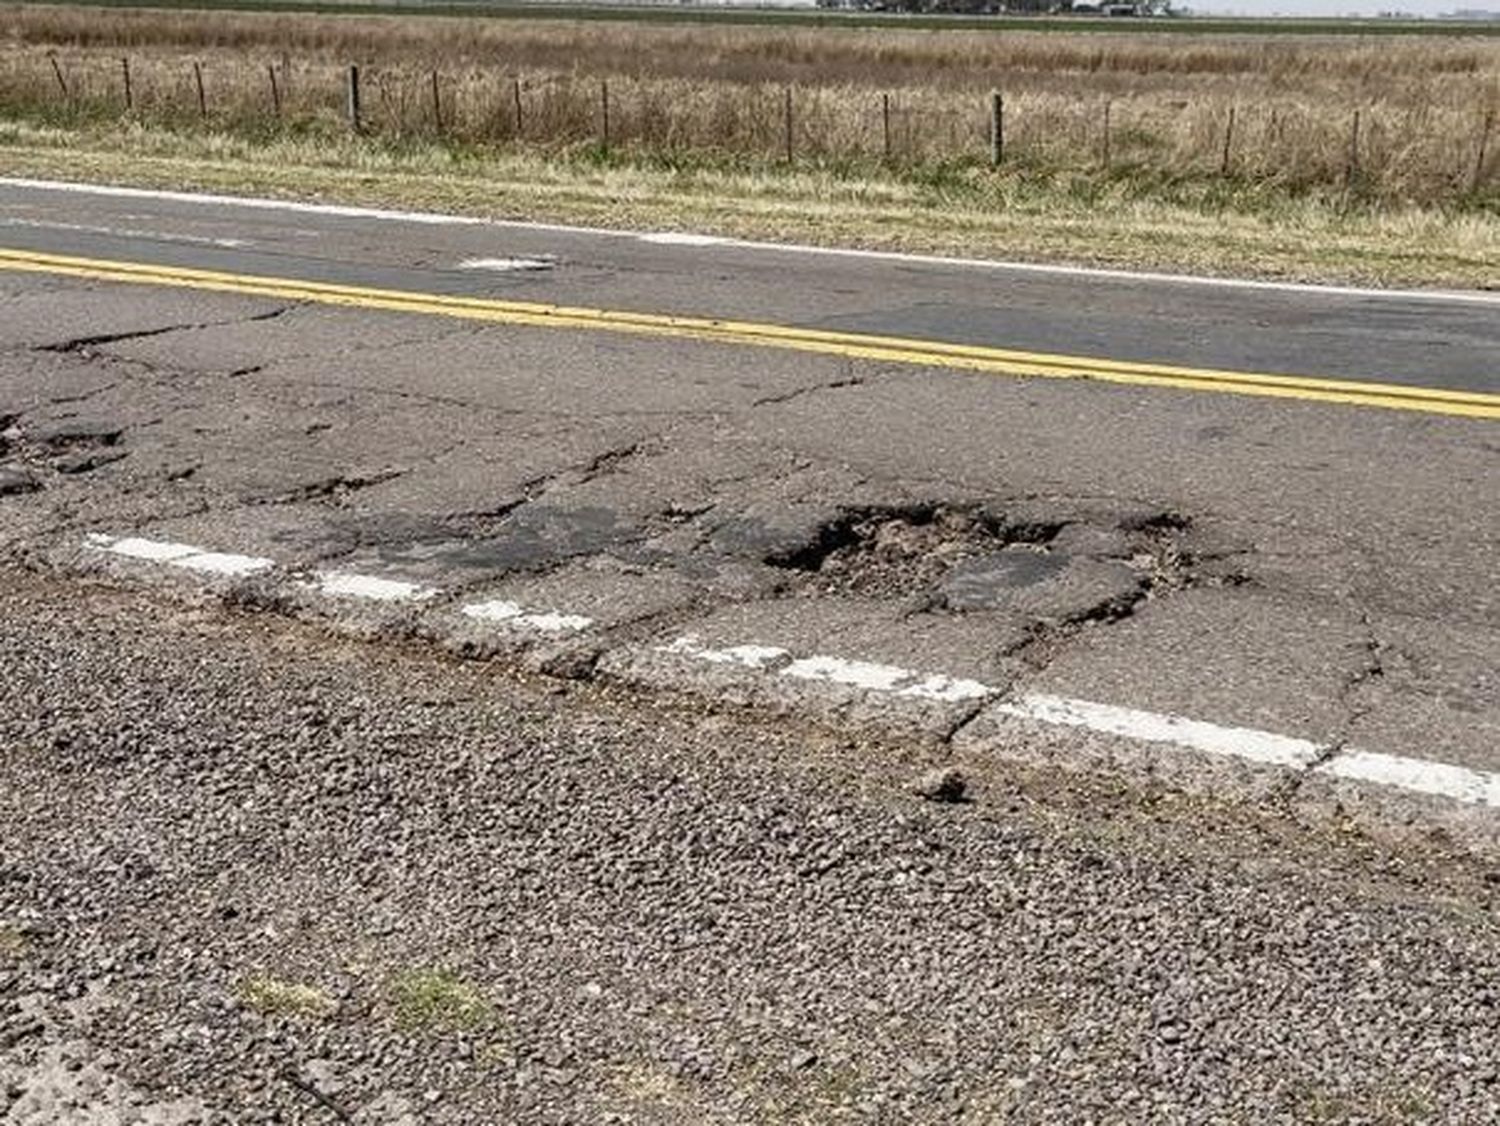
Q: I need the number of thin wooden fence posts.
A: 13